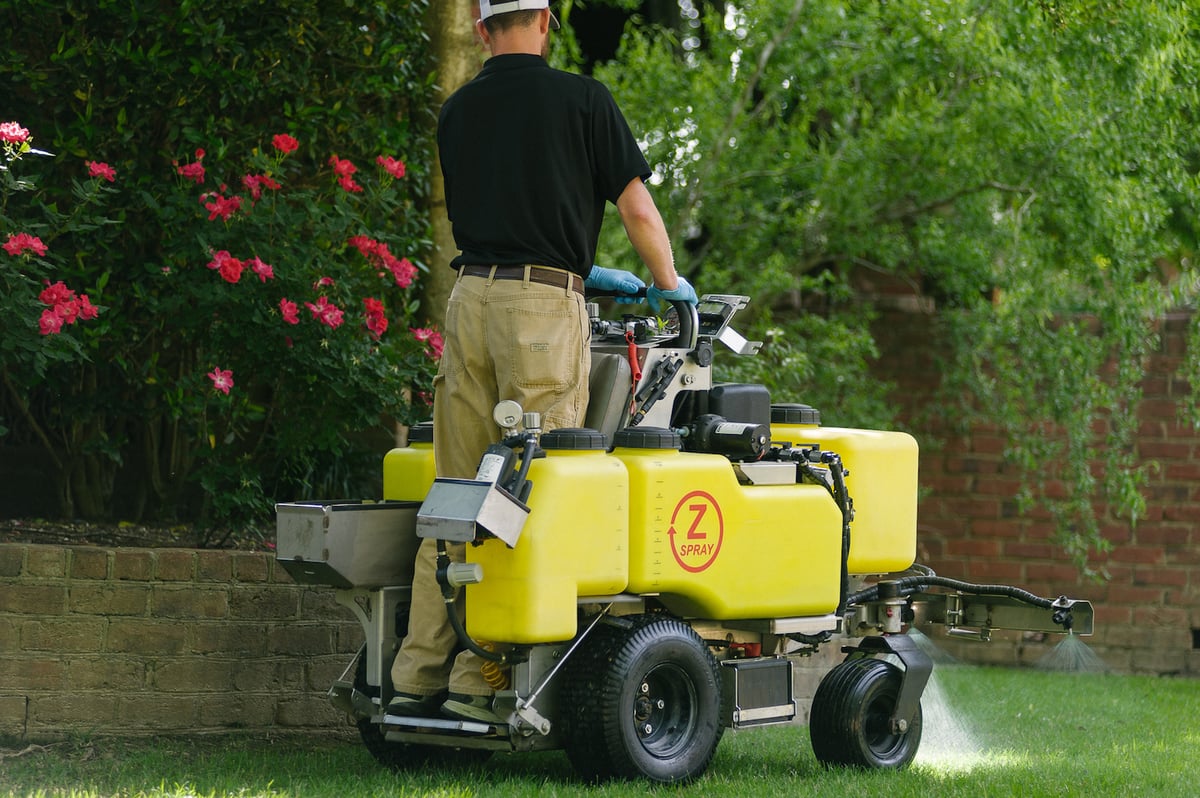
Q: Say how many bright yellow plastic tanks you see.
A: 4